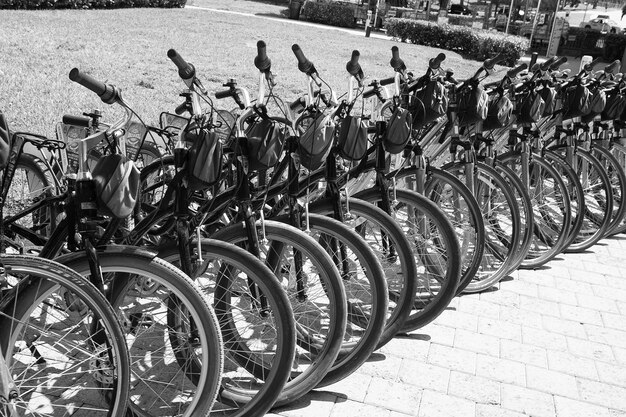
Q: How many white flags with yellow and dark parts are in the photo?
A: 0